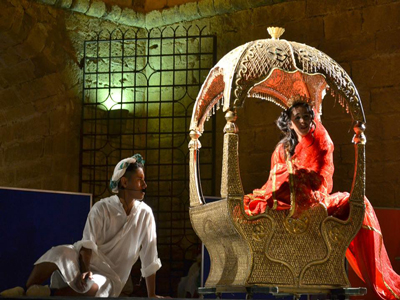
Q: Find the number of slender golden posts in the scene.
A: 3